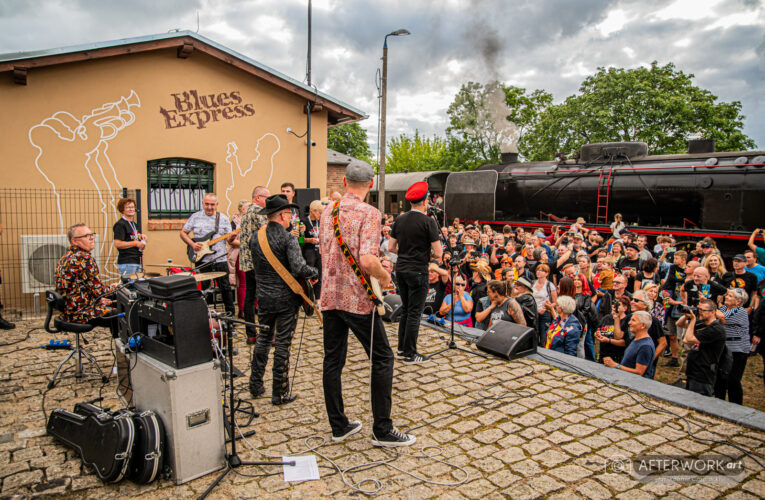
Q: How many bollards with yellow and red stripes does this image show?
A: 0